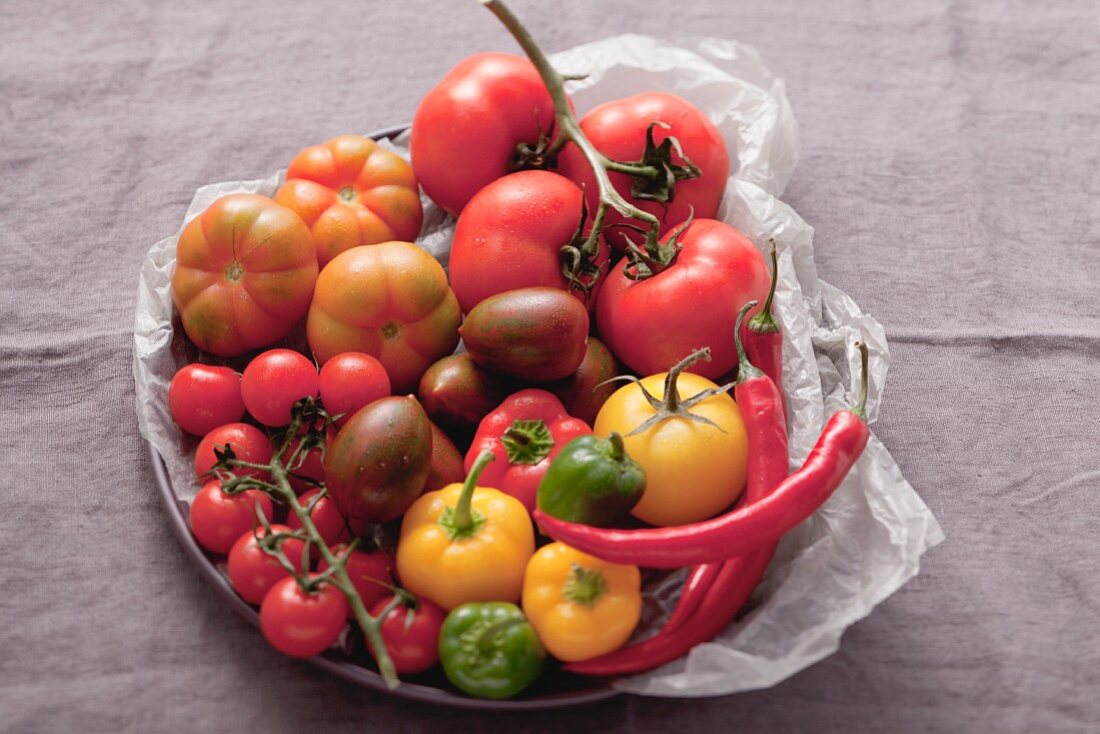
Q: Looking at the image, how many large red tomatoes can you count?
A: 4